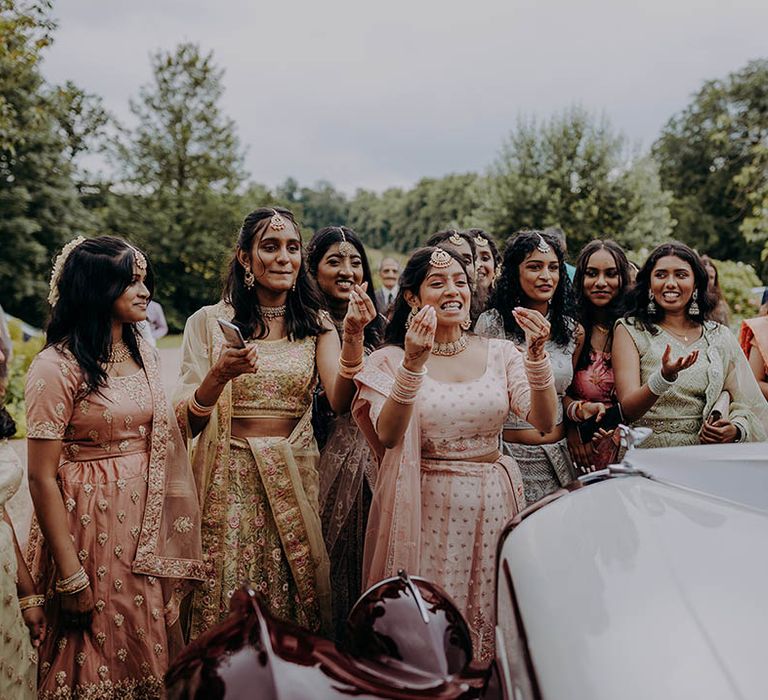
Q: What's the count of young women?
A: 9